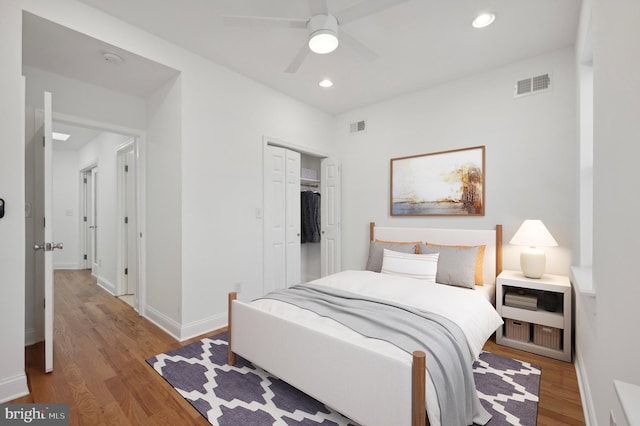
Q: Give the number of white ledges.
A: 2